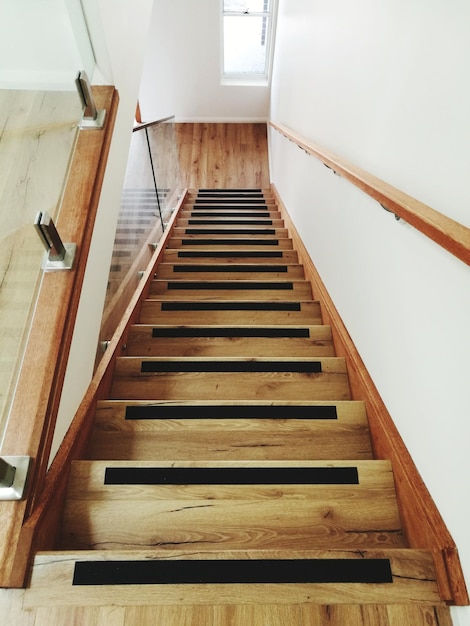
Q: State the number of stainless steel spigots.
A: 3